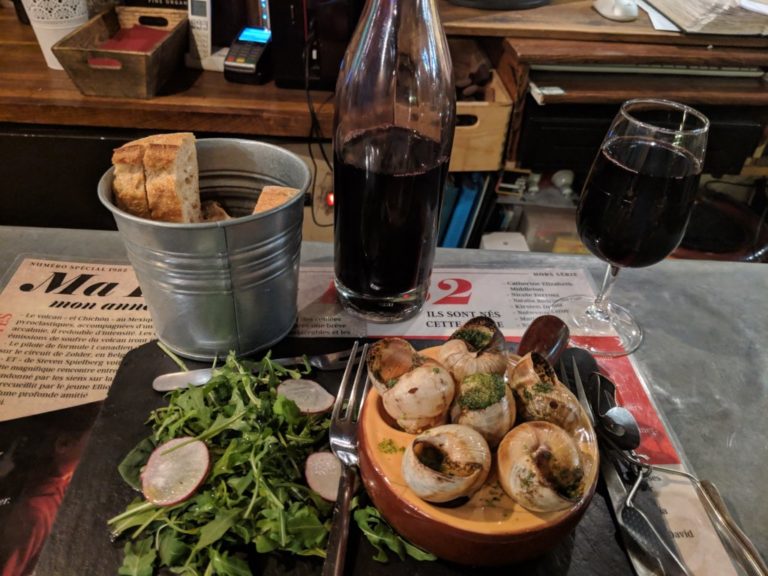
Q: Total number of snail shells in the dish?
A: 6